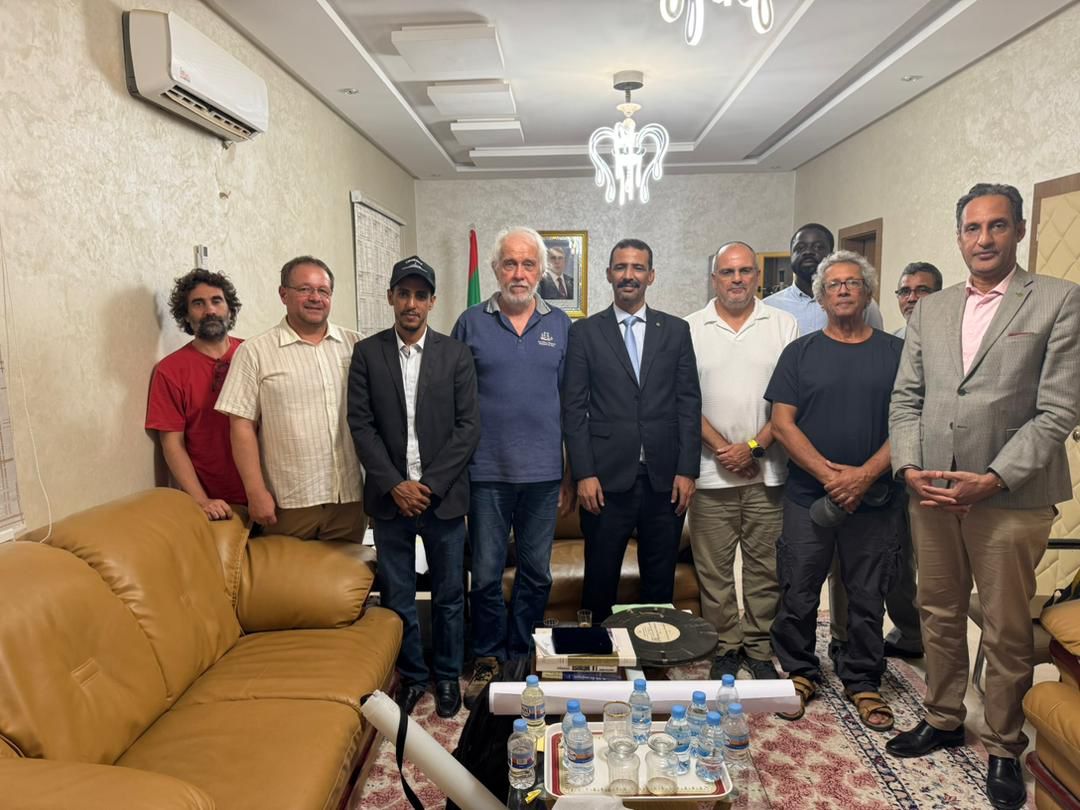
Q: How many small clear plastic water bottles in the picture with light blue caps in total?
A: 10